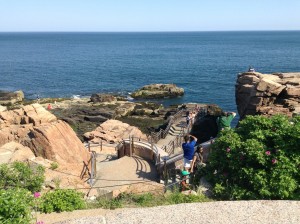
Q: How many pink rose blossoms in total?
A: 5